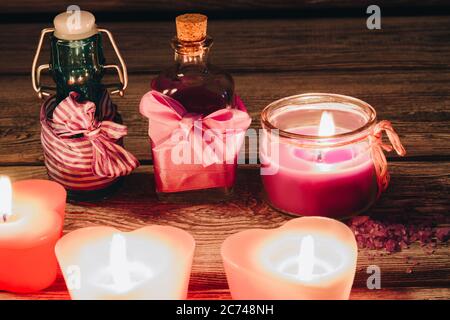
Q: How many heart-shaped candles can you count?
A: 3